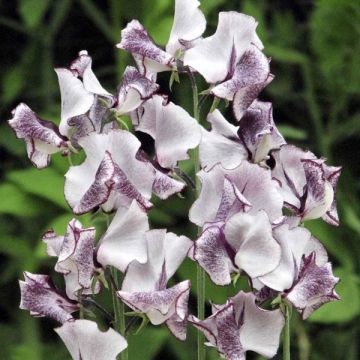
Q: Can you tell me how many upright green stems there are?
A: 3